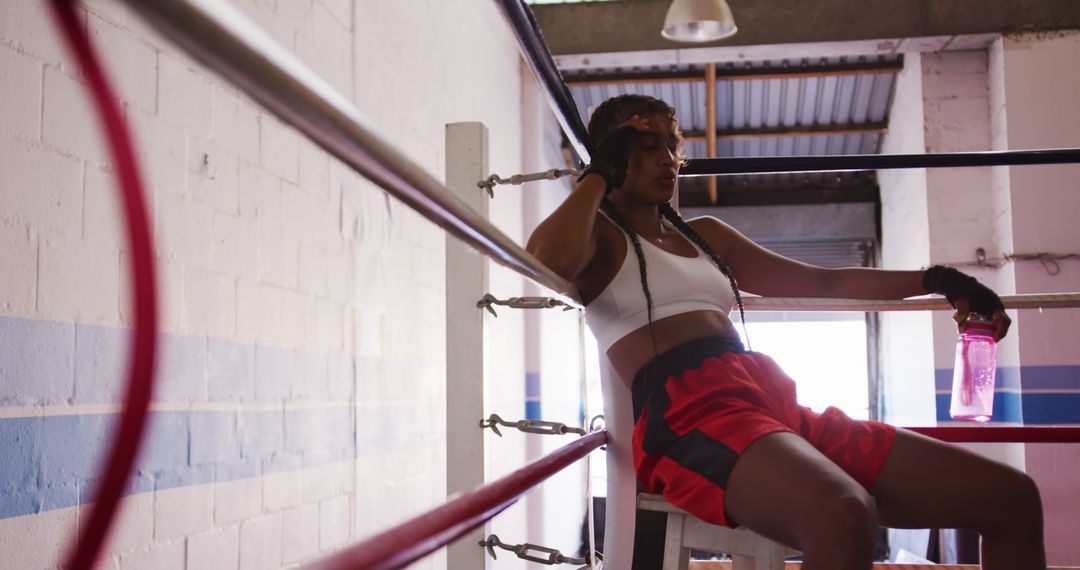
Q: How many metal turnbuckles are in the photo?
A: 4